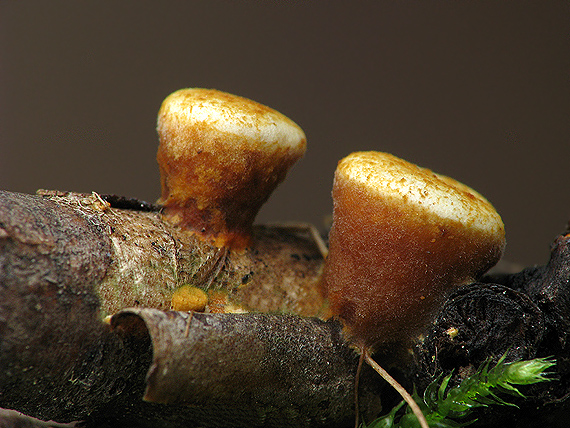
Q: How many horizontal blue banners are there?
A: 0